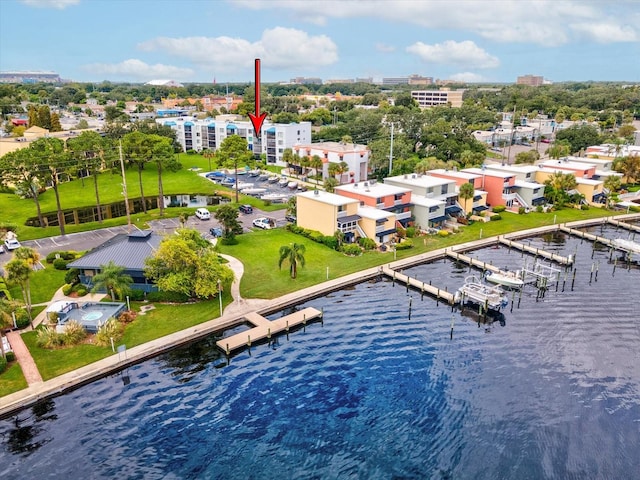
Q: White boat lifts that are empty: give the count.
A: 1